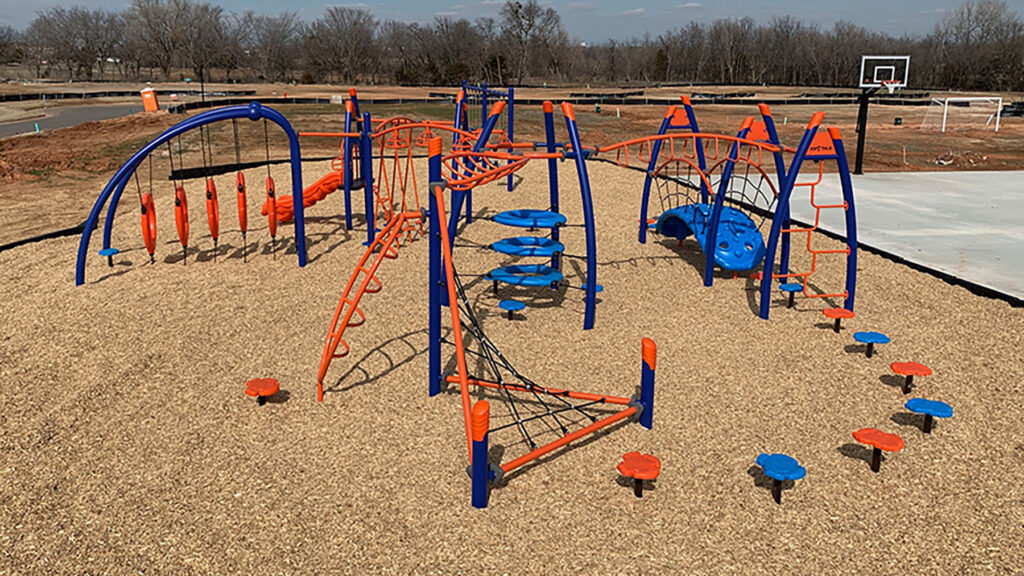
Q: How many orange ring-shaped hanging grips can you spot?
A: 5